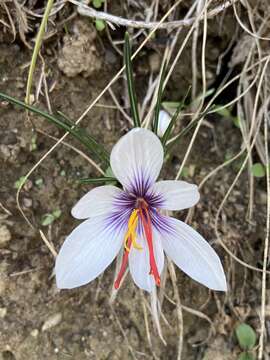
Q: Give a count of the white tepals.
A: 6